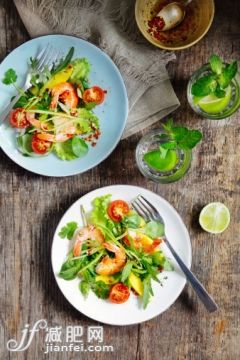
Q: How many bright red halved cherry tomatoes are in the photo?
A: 5